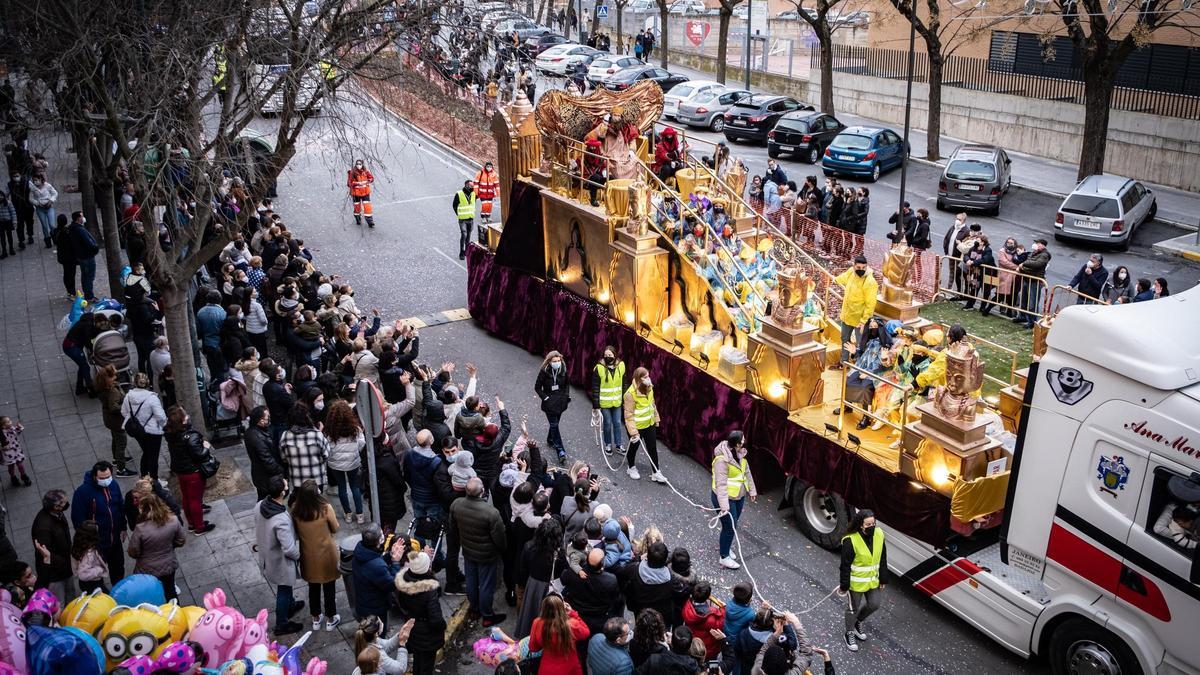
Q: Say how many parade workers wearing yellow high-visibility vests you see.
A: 5